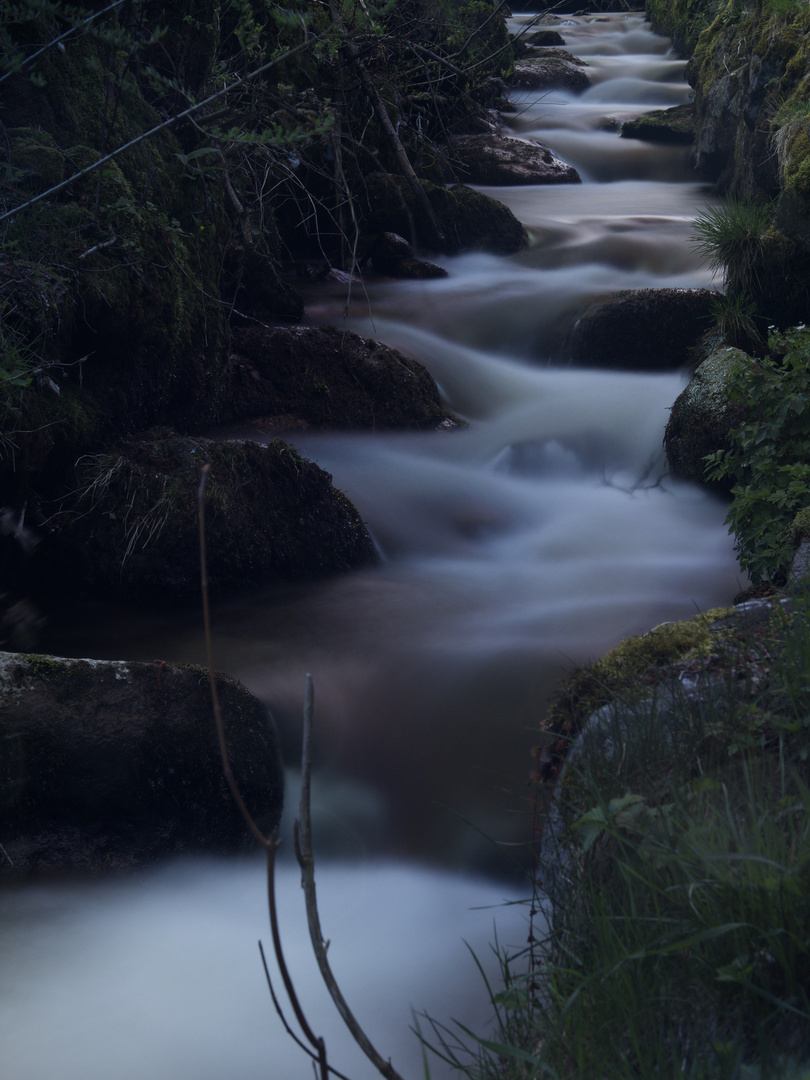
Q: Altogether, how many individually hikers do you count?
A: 0